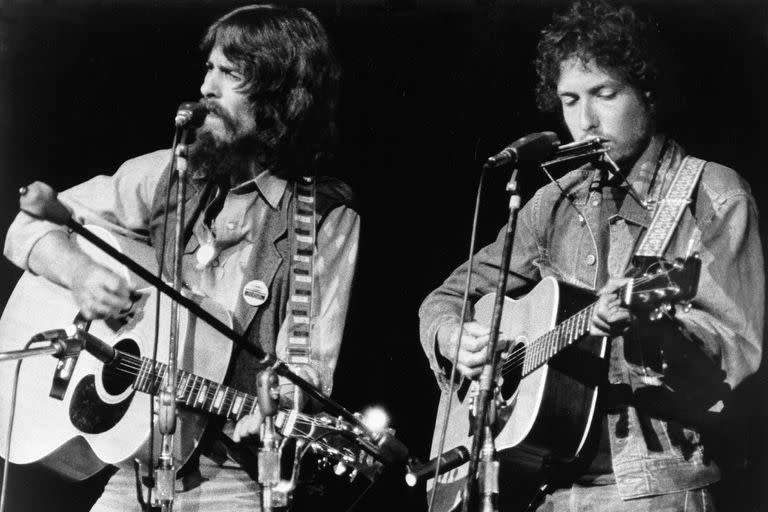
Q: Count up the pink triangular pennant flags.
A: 0